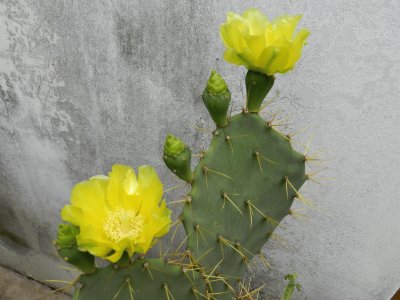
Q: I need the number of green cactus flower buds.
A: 3